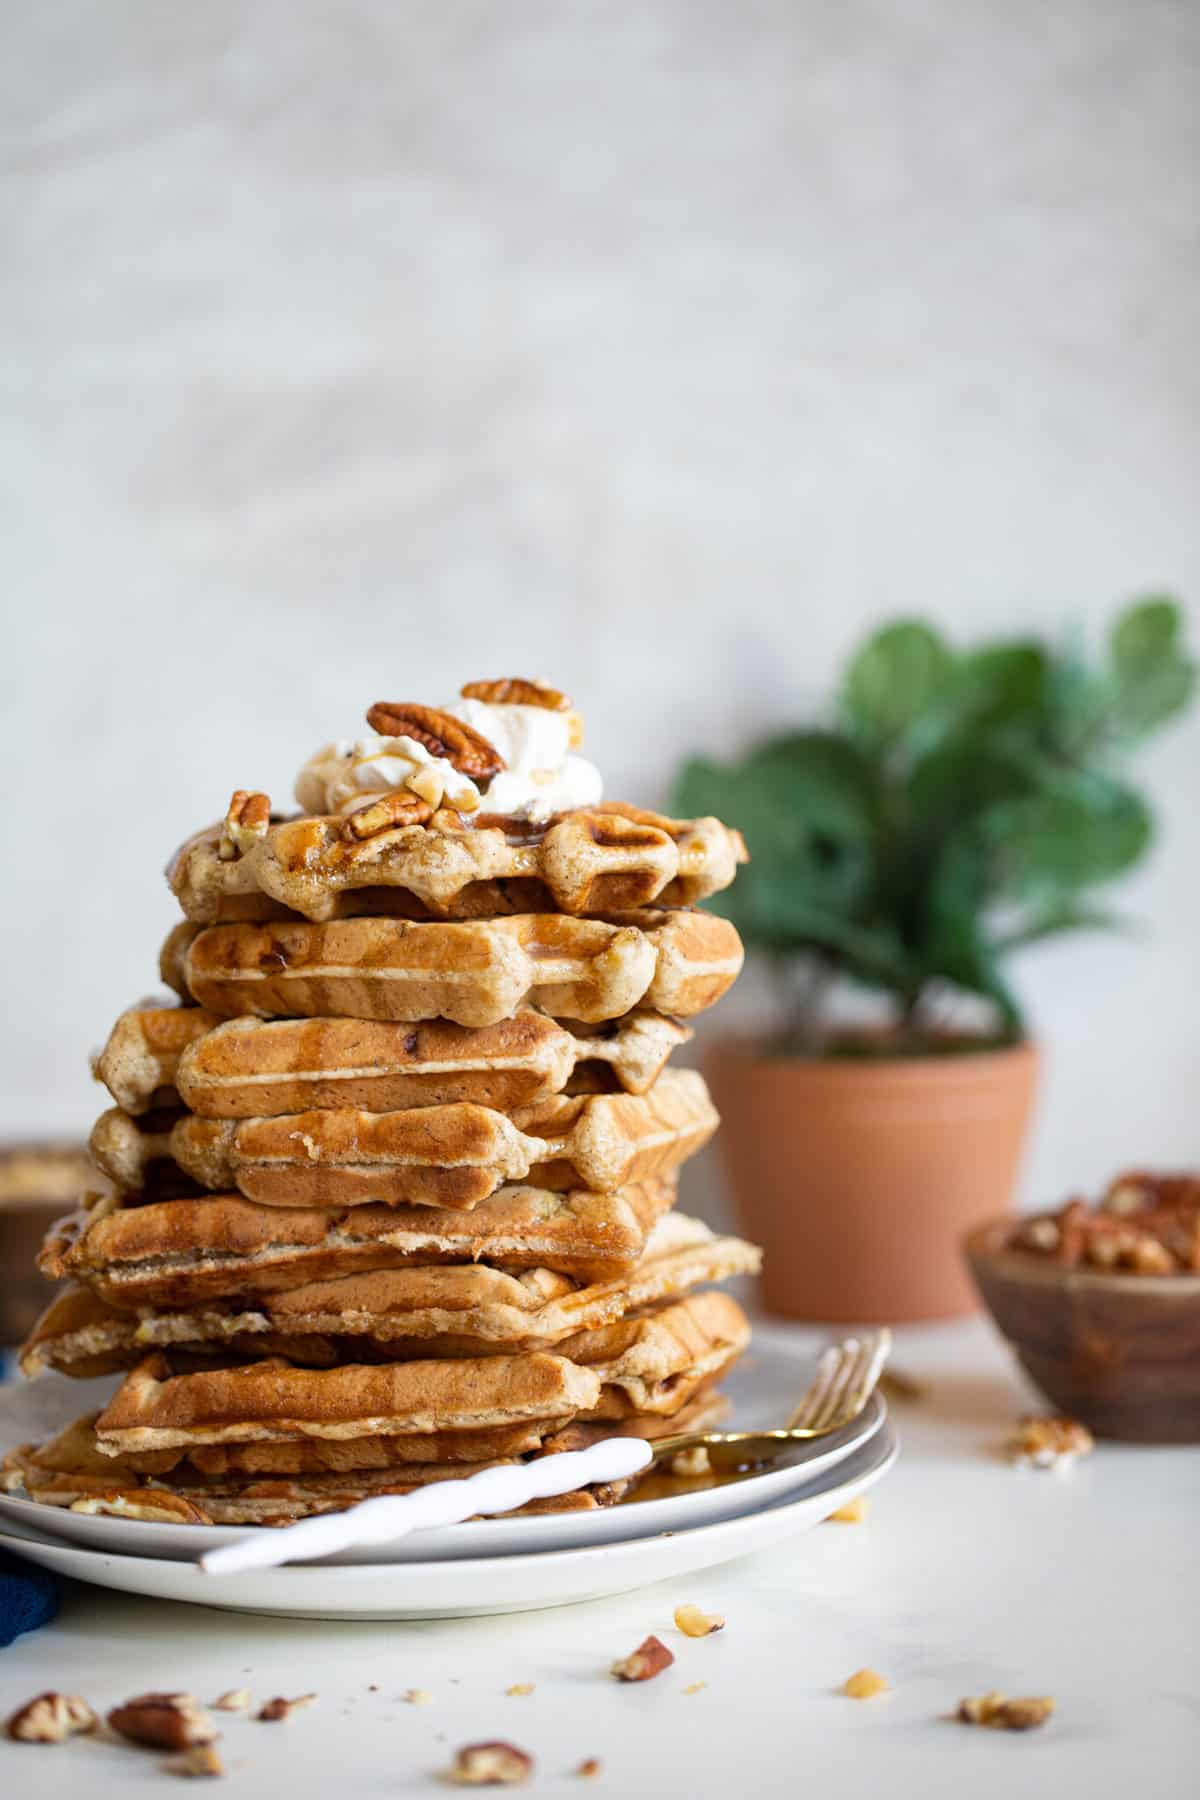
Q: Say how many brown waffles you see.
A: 8